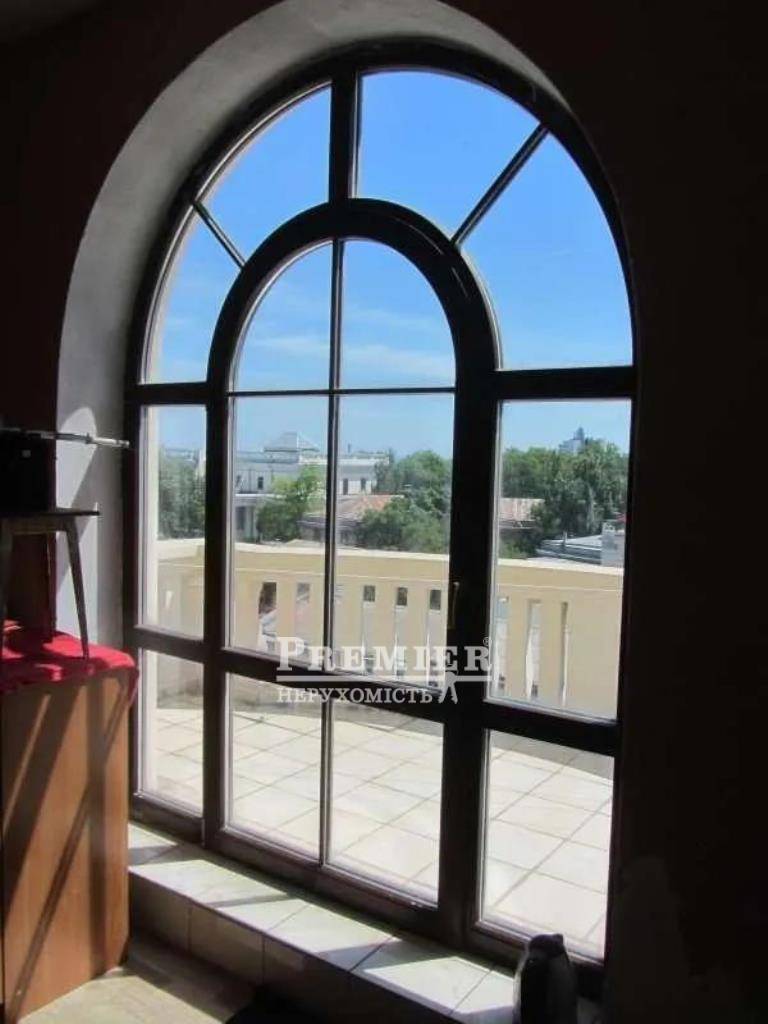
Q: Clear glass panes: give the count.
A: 14